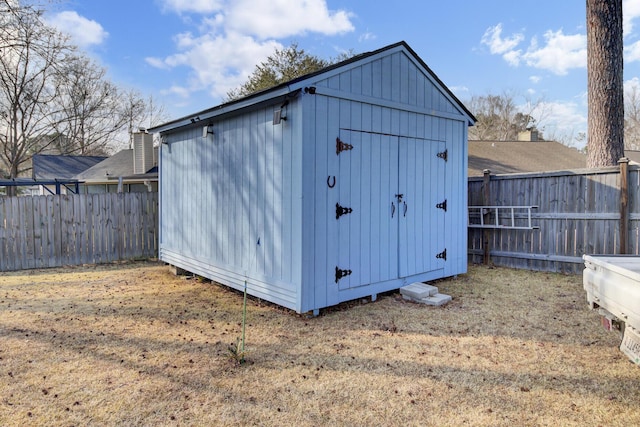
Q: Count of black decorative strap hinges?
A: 6